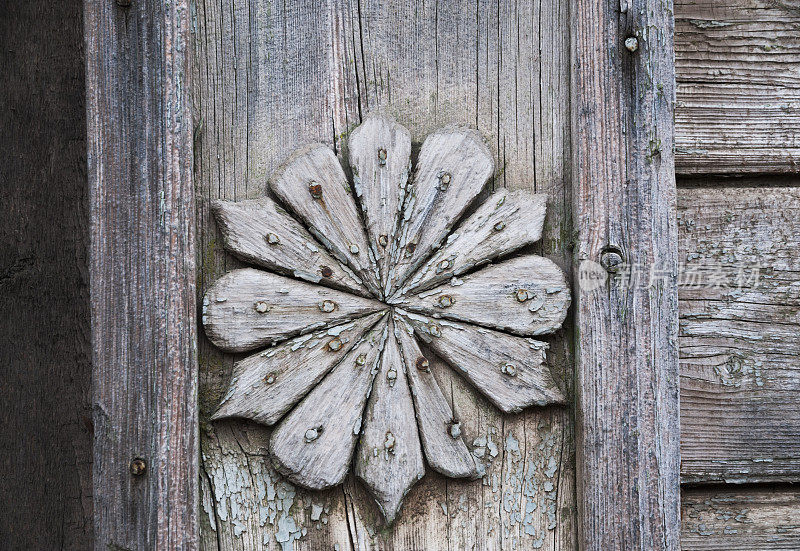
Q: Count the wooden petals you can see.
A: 12